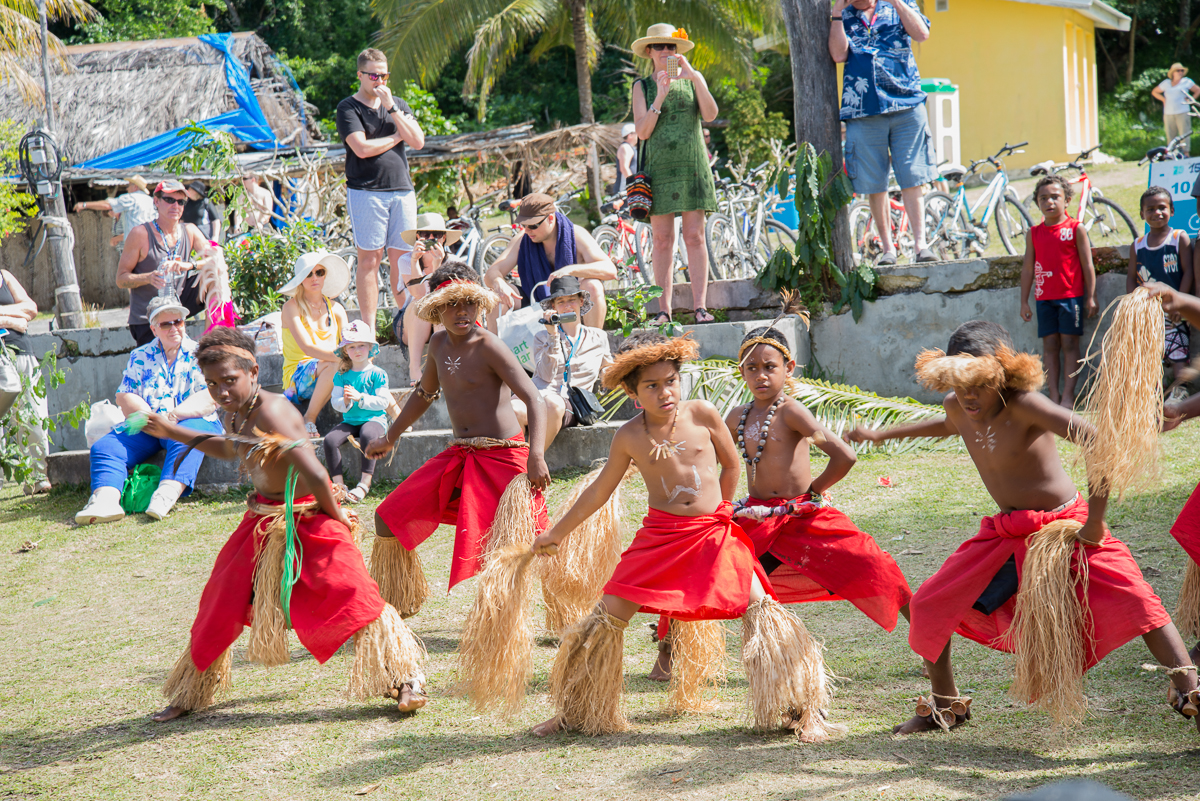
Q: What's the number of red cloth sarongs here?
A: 6